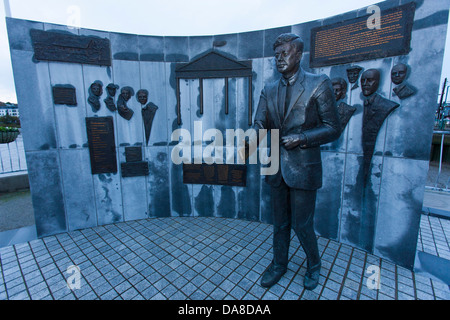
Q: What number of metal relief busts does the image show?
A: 8